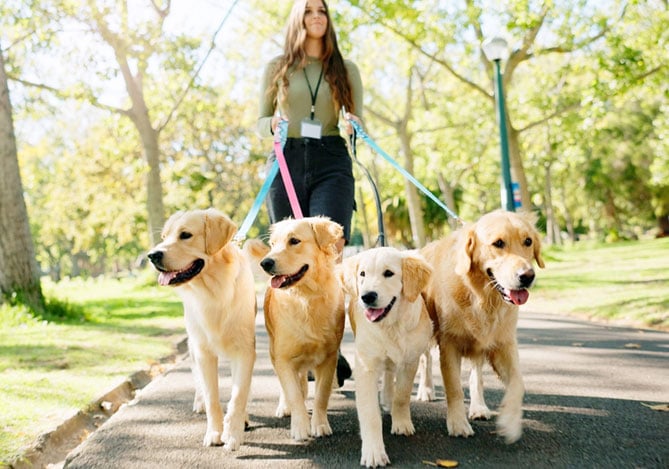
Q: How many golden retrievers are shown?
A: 4